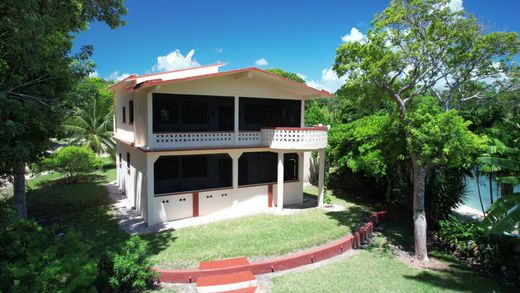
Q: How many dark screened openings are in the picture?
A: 4